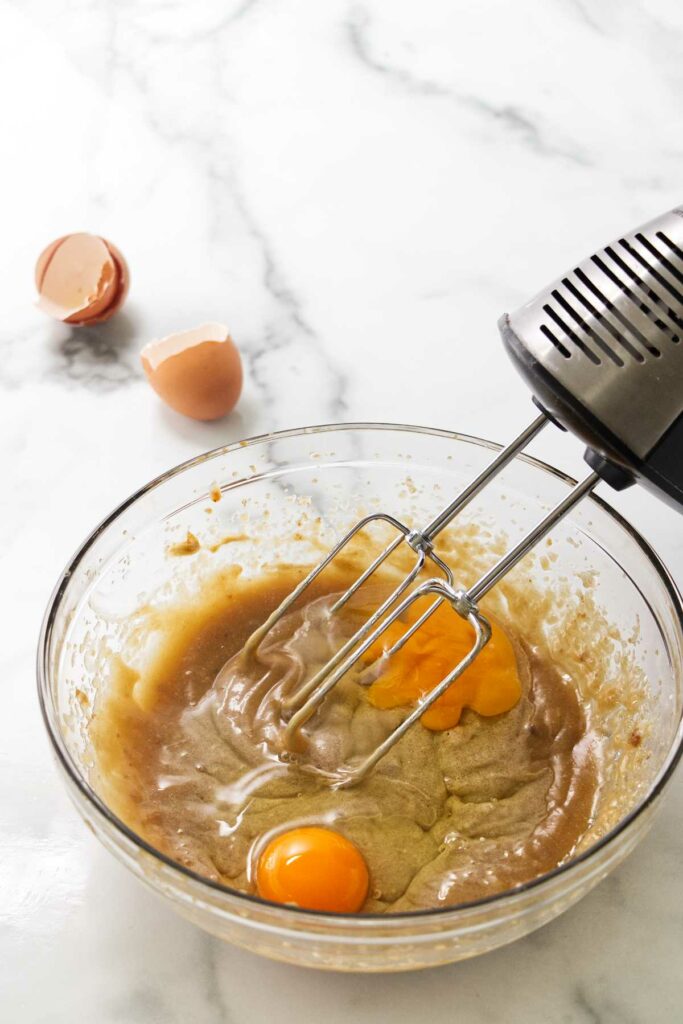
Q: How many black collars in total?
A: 2